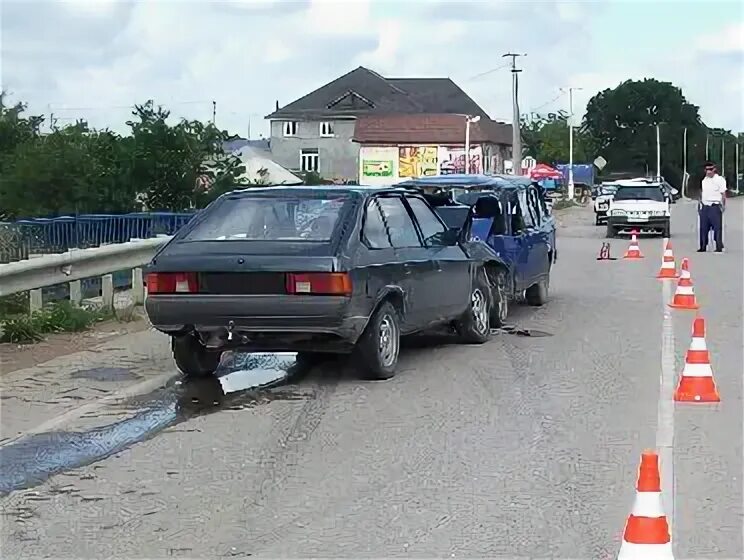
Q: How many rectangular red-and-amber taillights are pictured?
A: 2